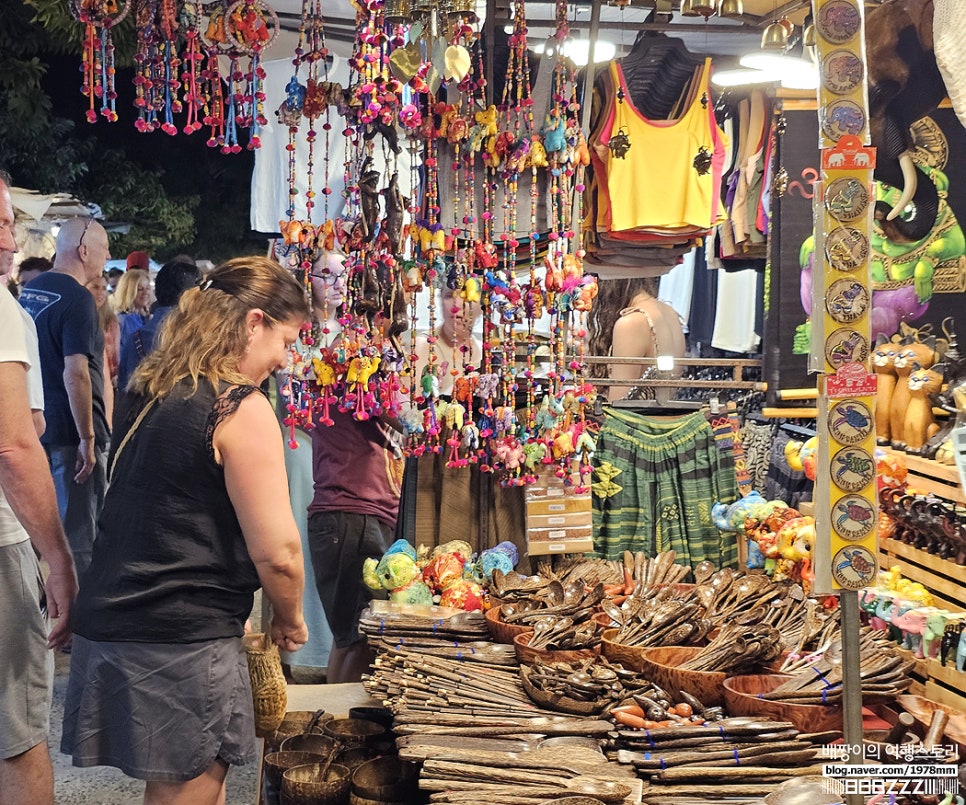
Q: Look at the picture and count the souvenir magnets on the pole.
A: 11